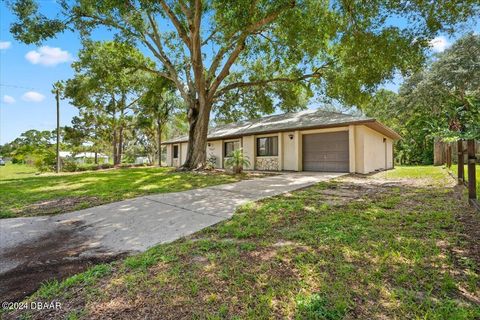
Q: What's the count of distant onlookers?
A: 0